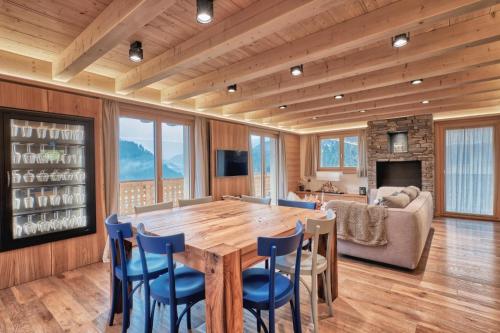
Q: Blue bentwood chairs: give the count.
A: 4